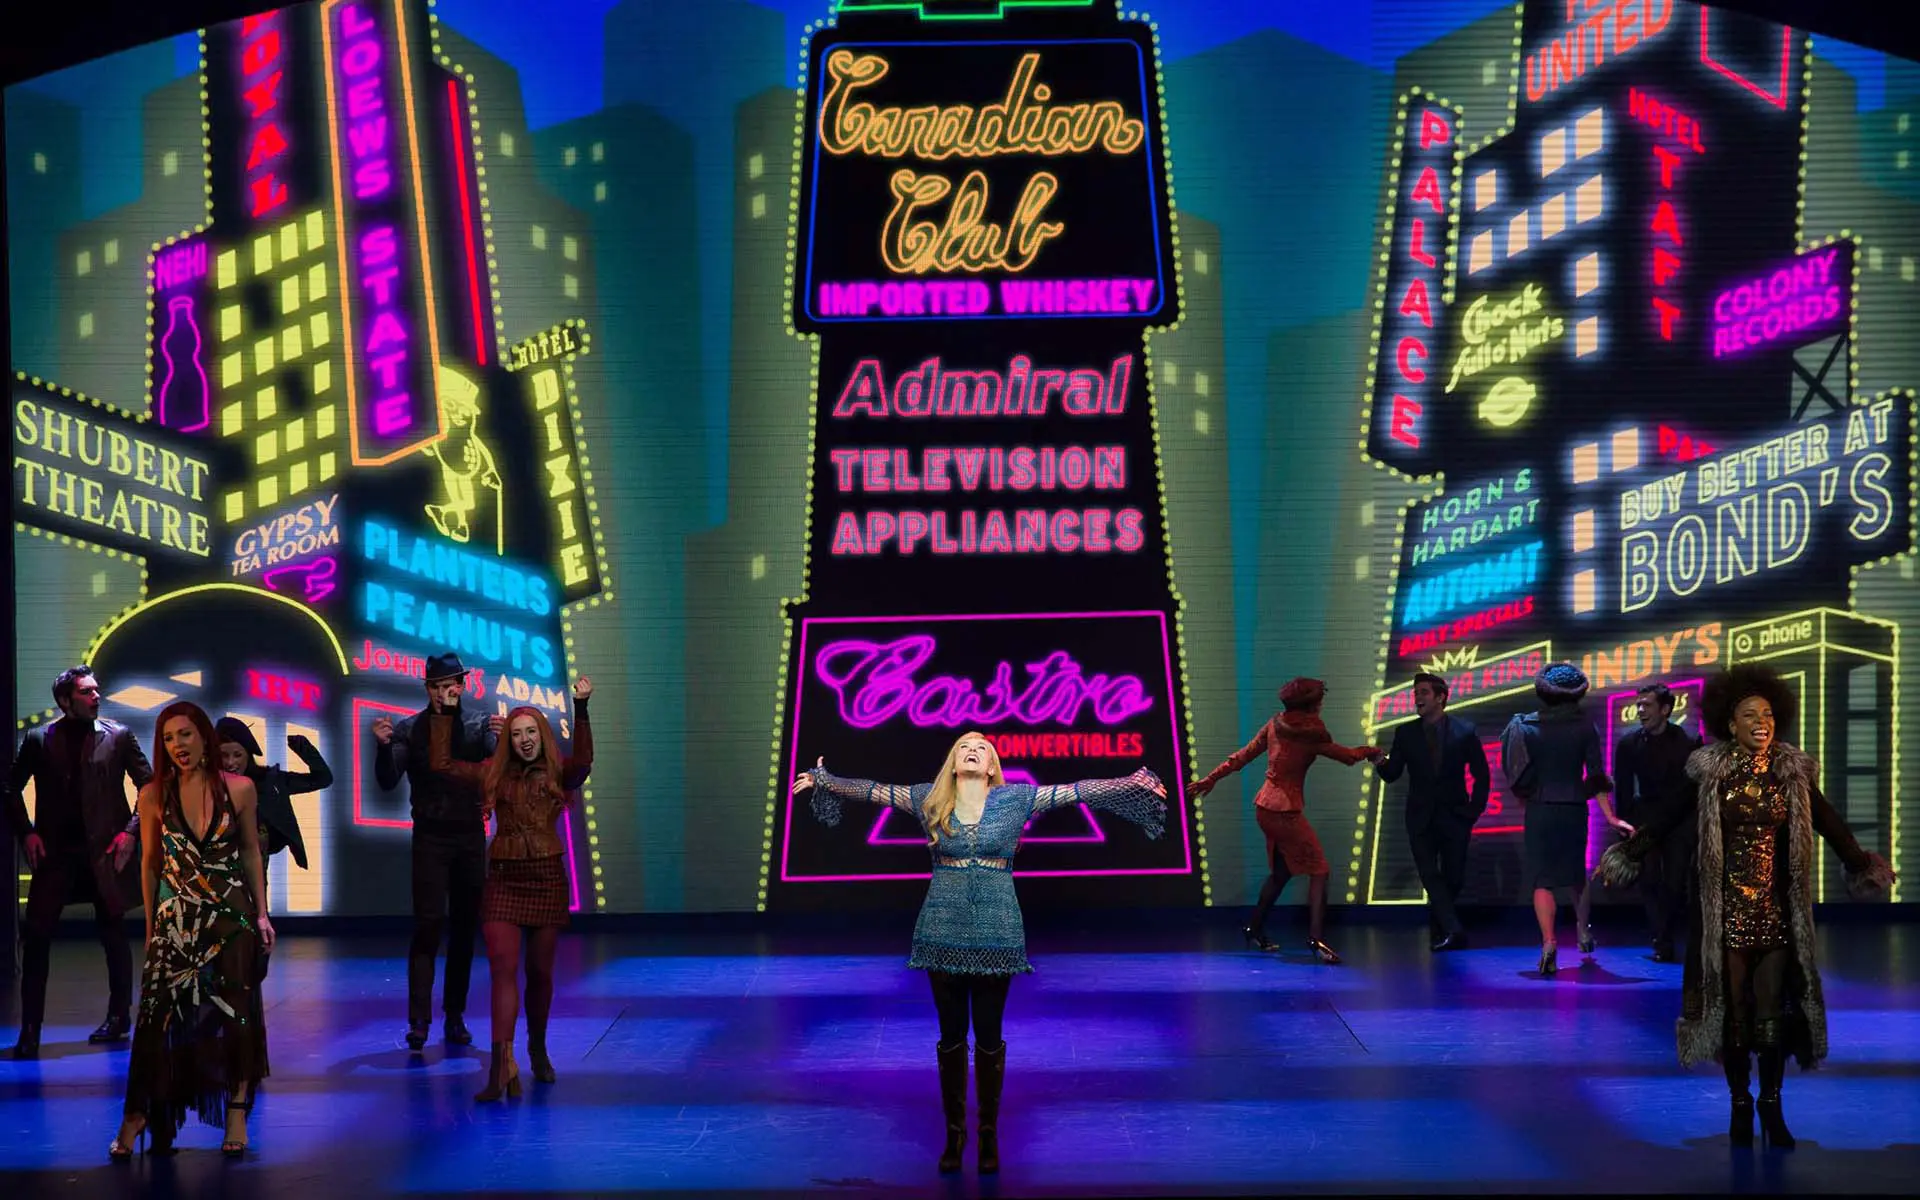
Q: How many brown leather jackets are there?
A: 1